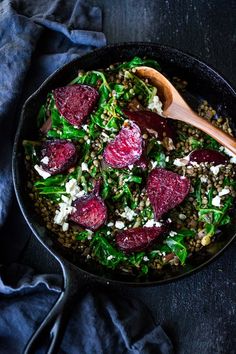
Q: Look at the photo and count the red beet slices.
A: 8